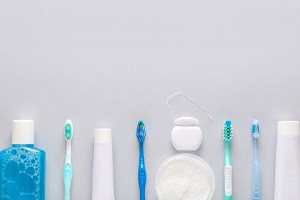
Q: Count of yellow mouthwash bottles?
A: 0